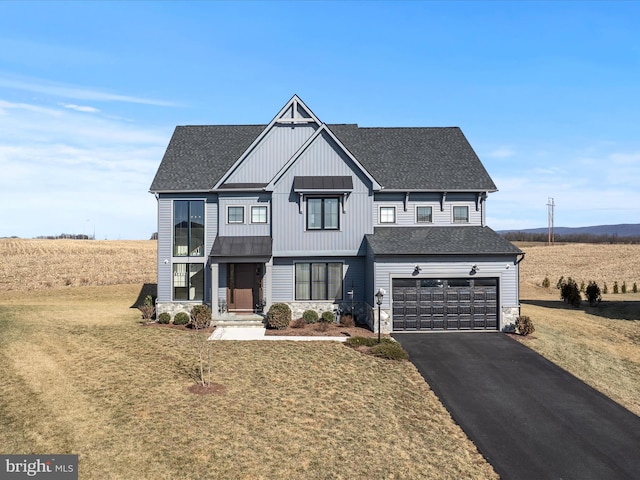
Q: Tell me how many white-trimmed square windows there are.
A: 5